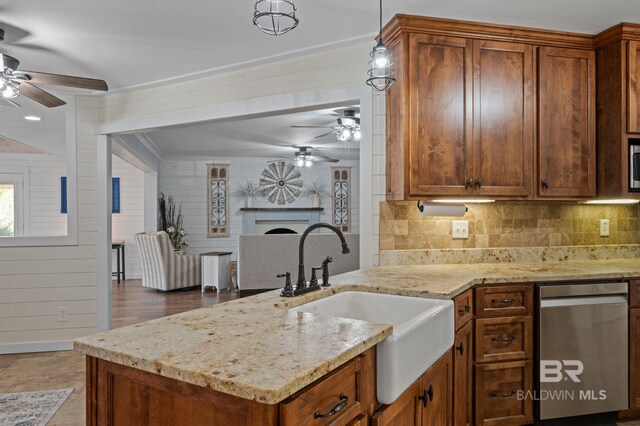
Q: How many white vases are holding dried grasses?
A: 2